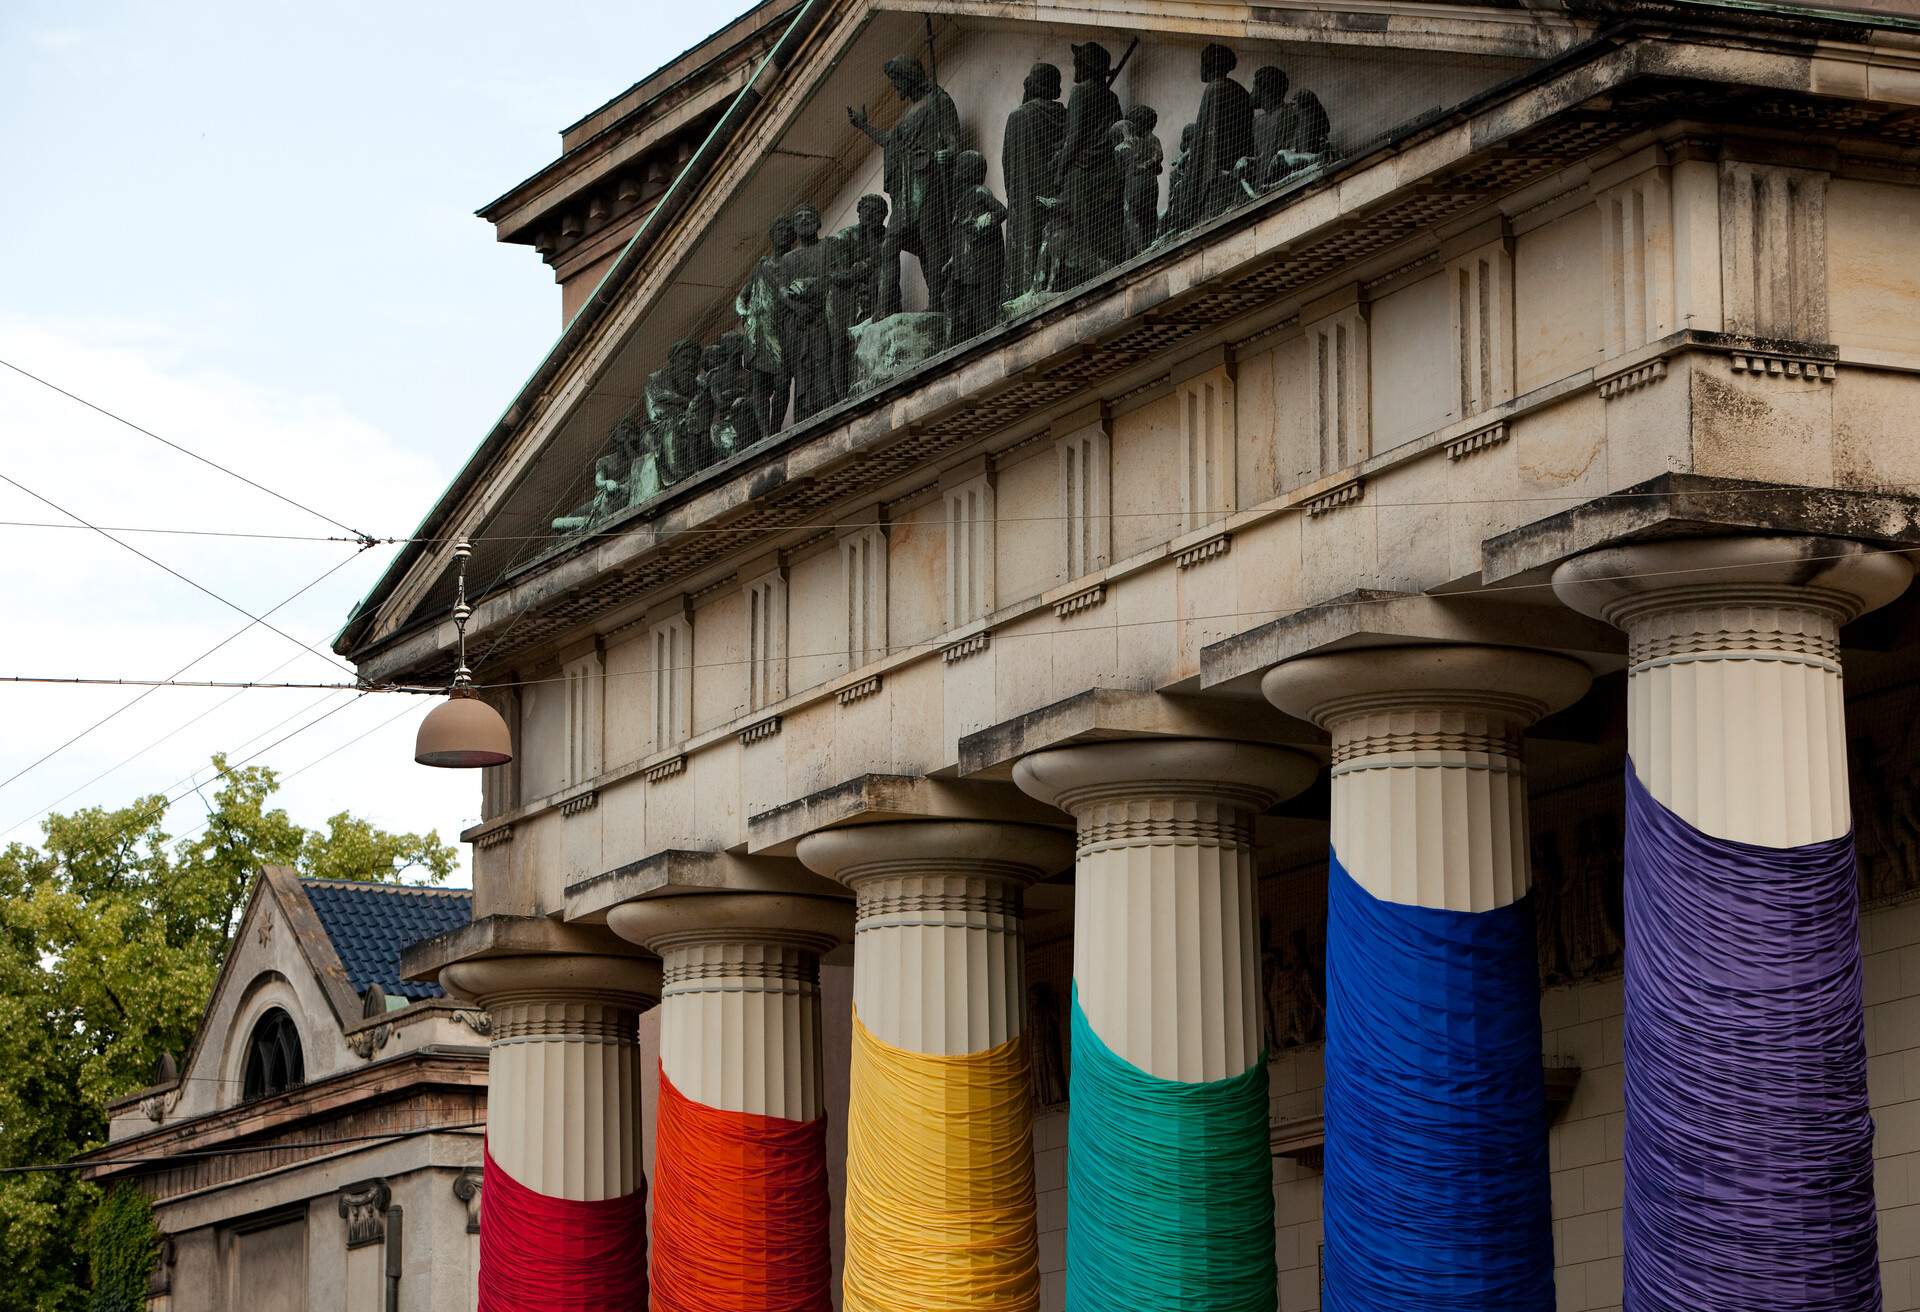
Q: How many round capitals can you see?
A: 6